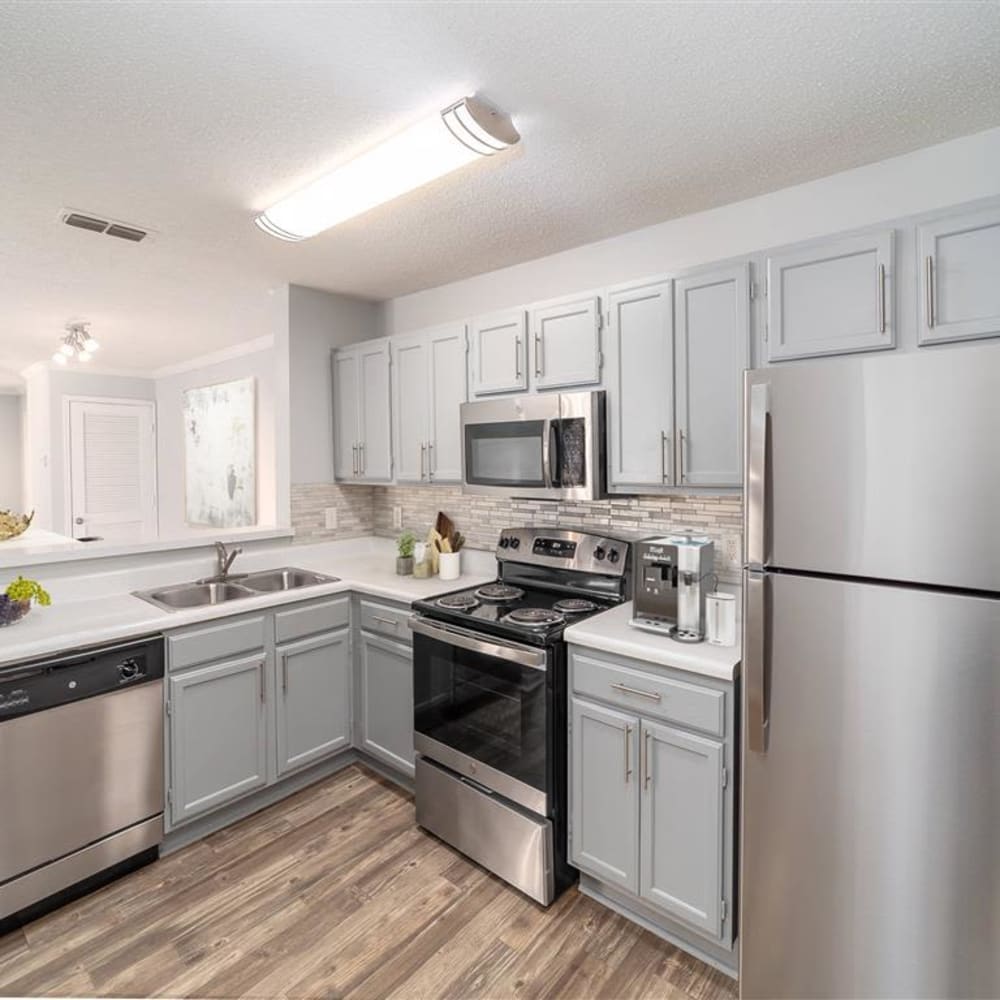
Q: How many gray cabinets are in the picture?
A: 15